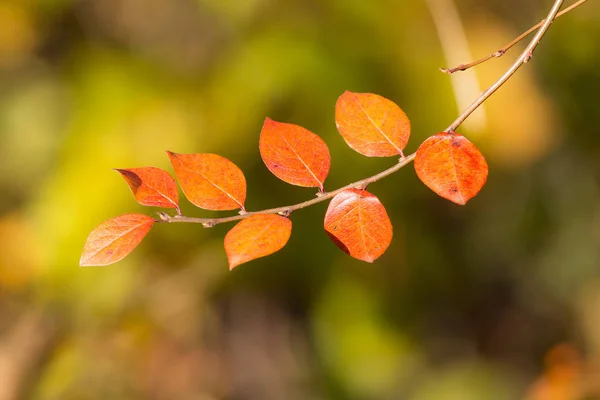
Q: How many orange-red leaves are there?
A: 8